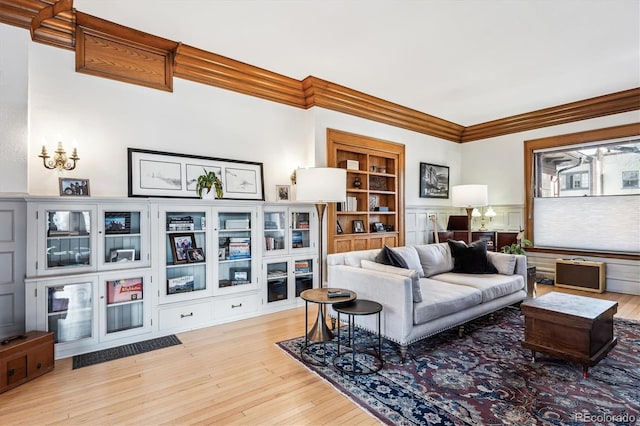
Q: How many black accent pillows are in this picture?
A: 2